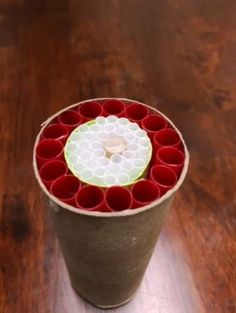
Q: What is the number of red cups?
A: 15